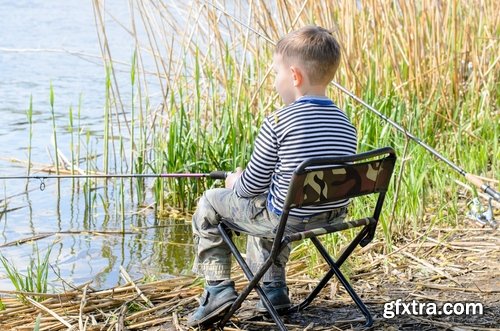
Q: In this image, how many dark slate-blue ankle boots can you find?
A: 2